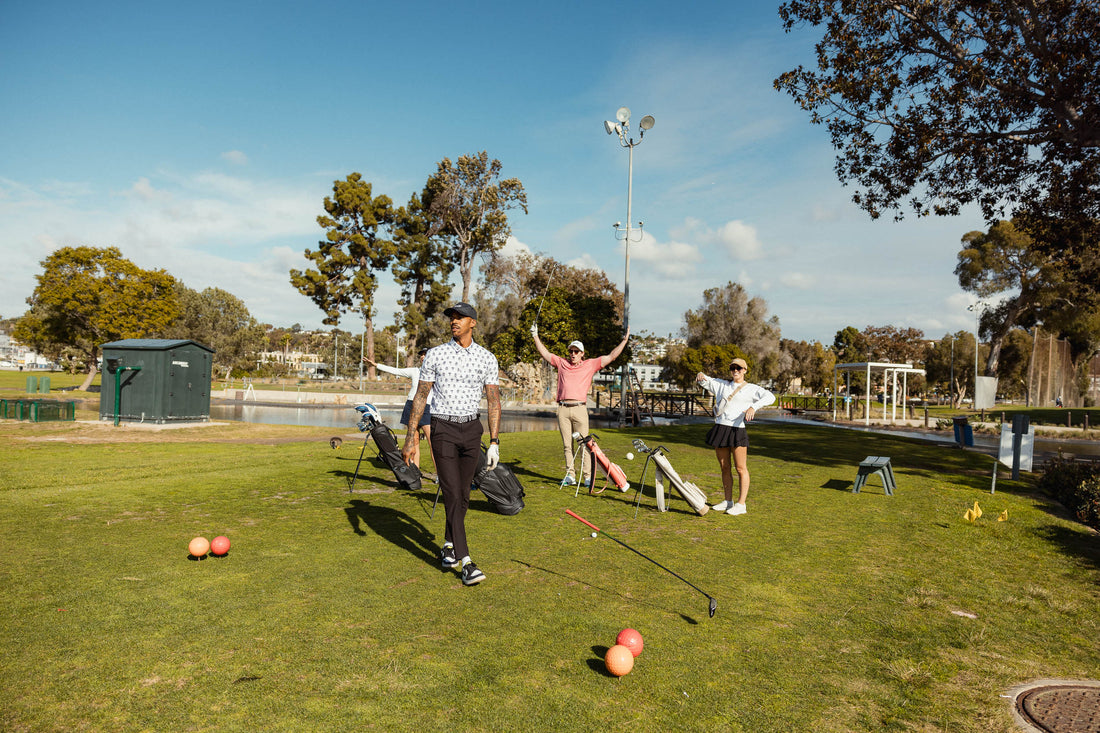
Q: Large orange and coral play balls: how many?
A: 4